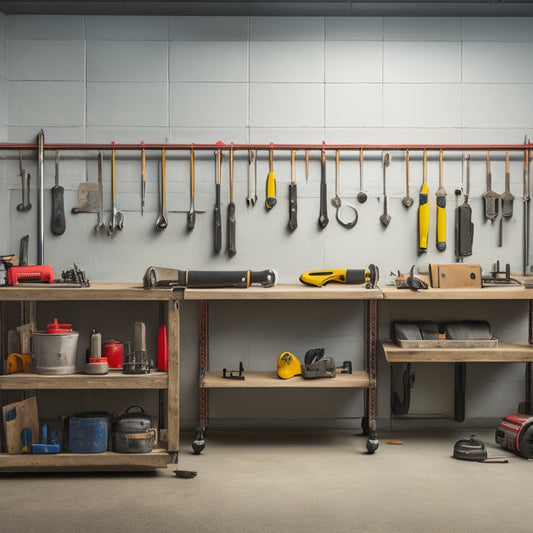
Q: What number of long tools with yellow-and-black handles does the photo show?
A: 2